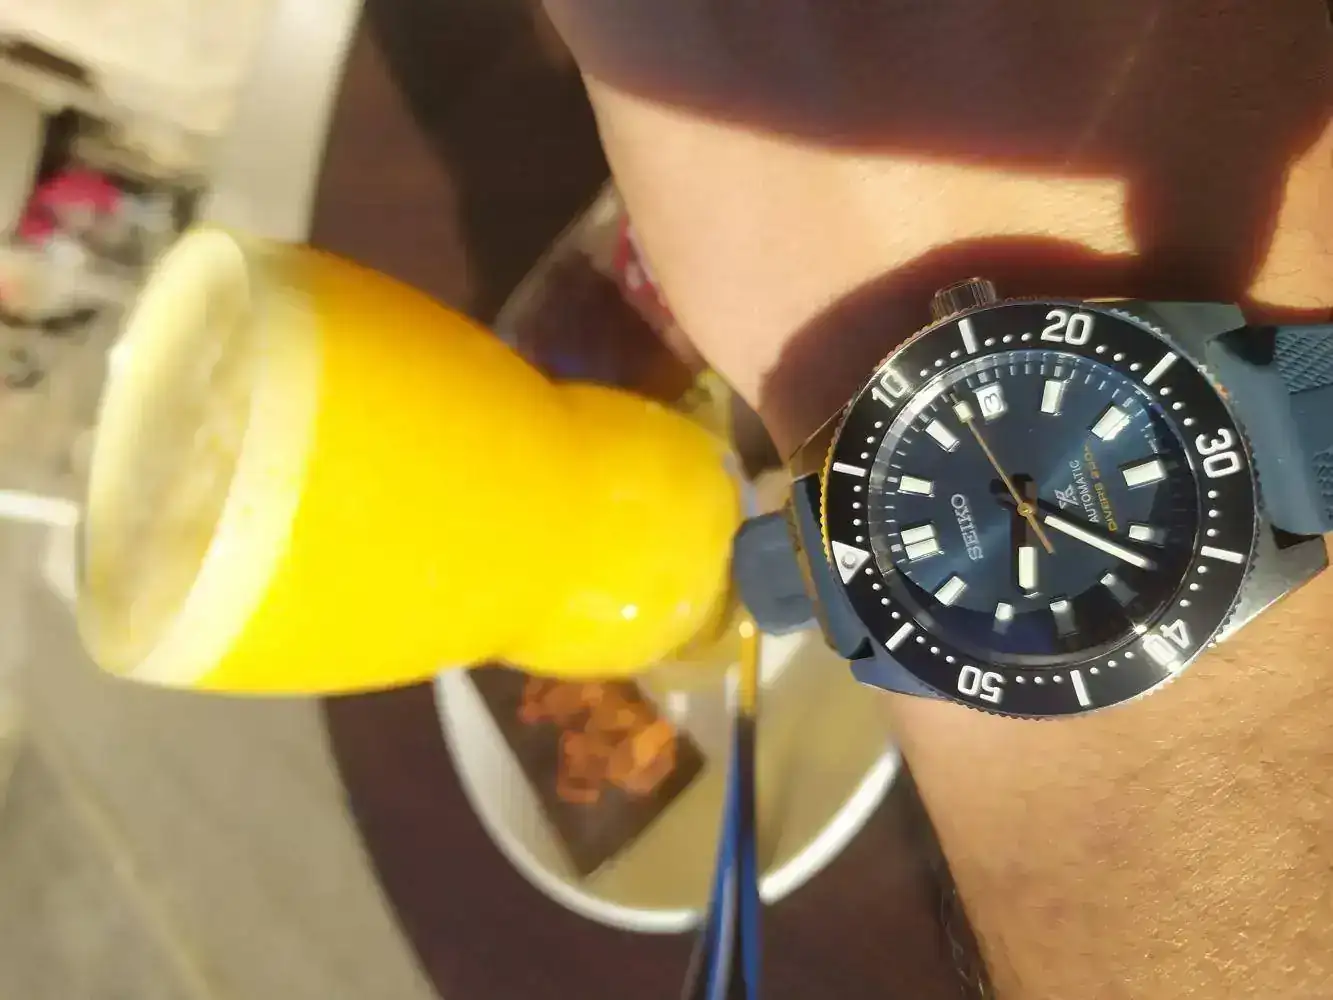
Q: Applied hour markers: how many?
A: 11